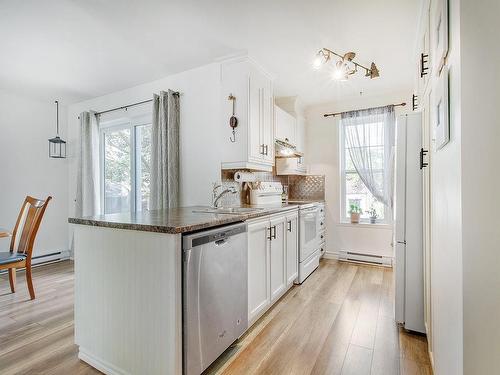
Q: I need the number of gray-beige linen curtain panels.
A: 2